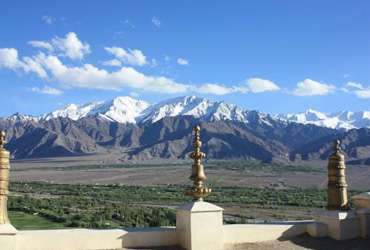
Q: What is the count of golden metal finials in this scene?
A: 3